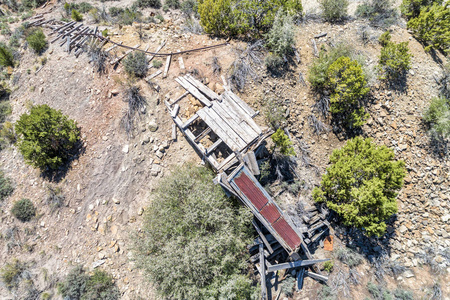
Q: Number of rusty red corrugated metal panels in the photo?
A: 3